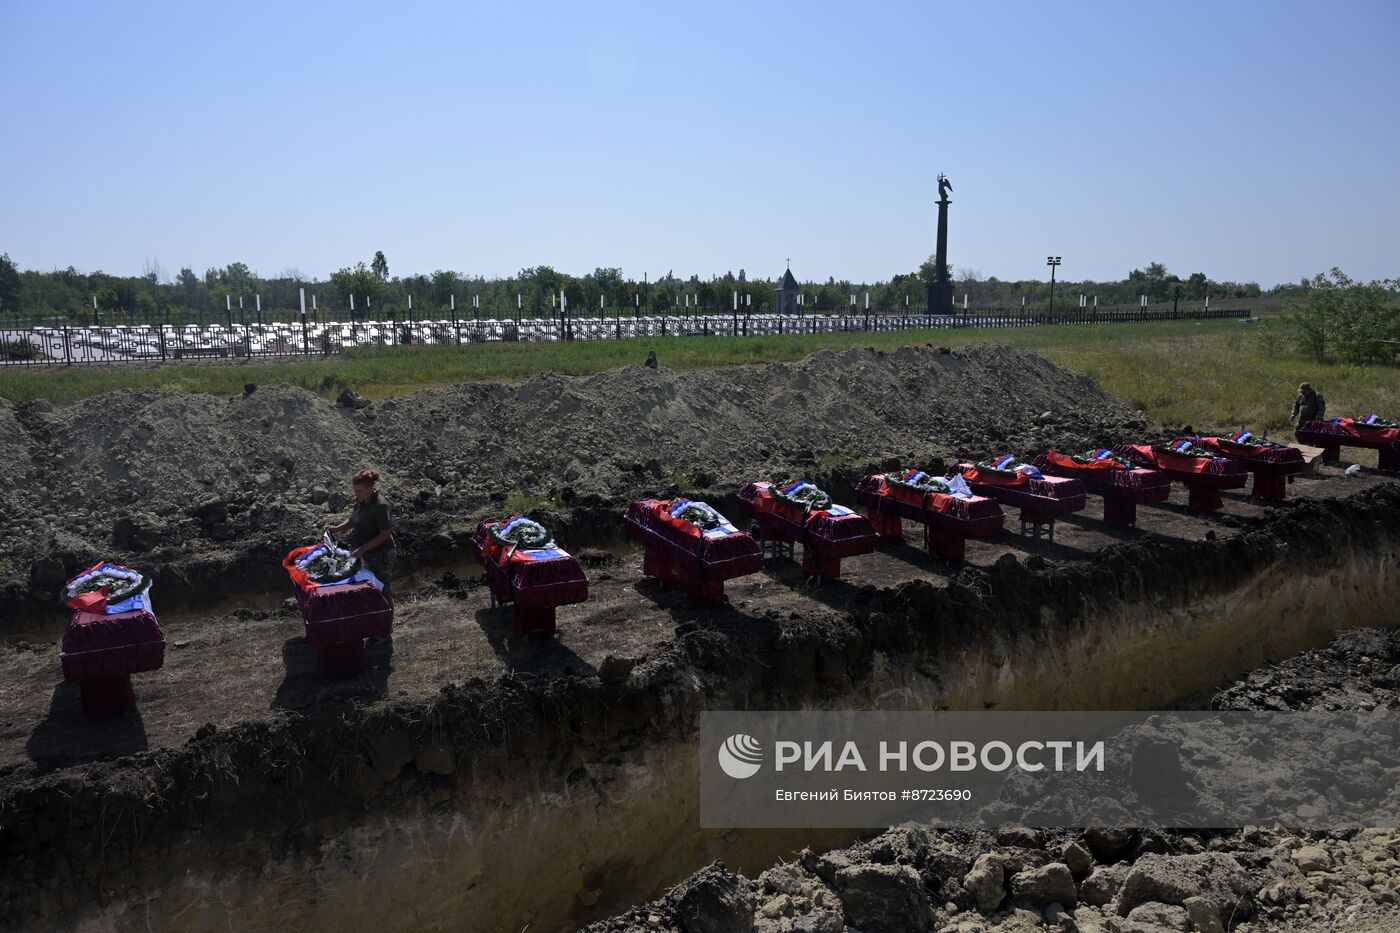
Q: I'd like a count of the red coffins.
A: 11